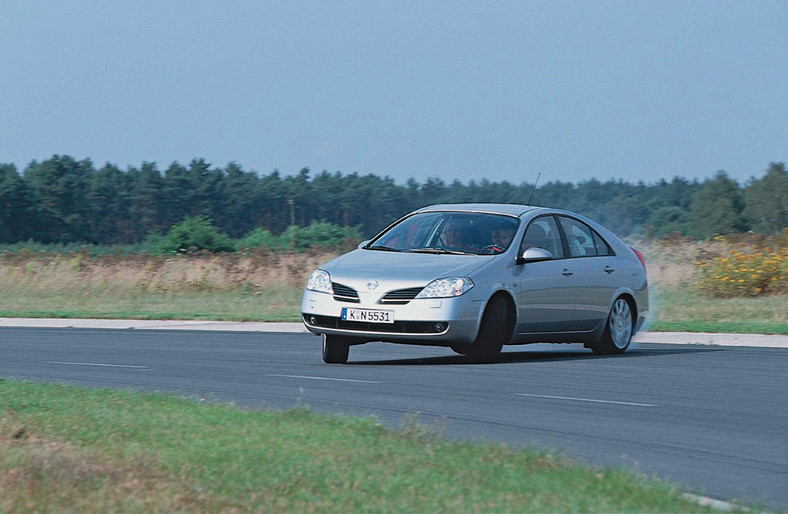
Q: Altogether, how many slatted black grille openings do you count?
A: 2